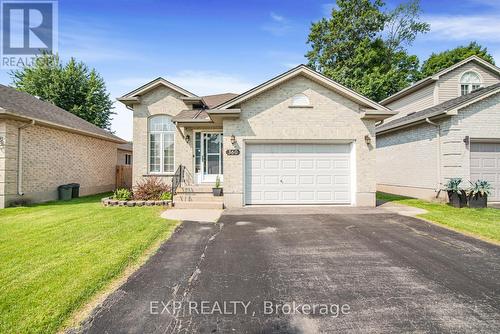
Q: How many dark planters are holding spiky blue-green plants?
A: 2